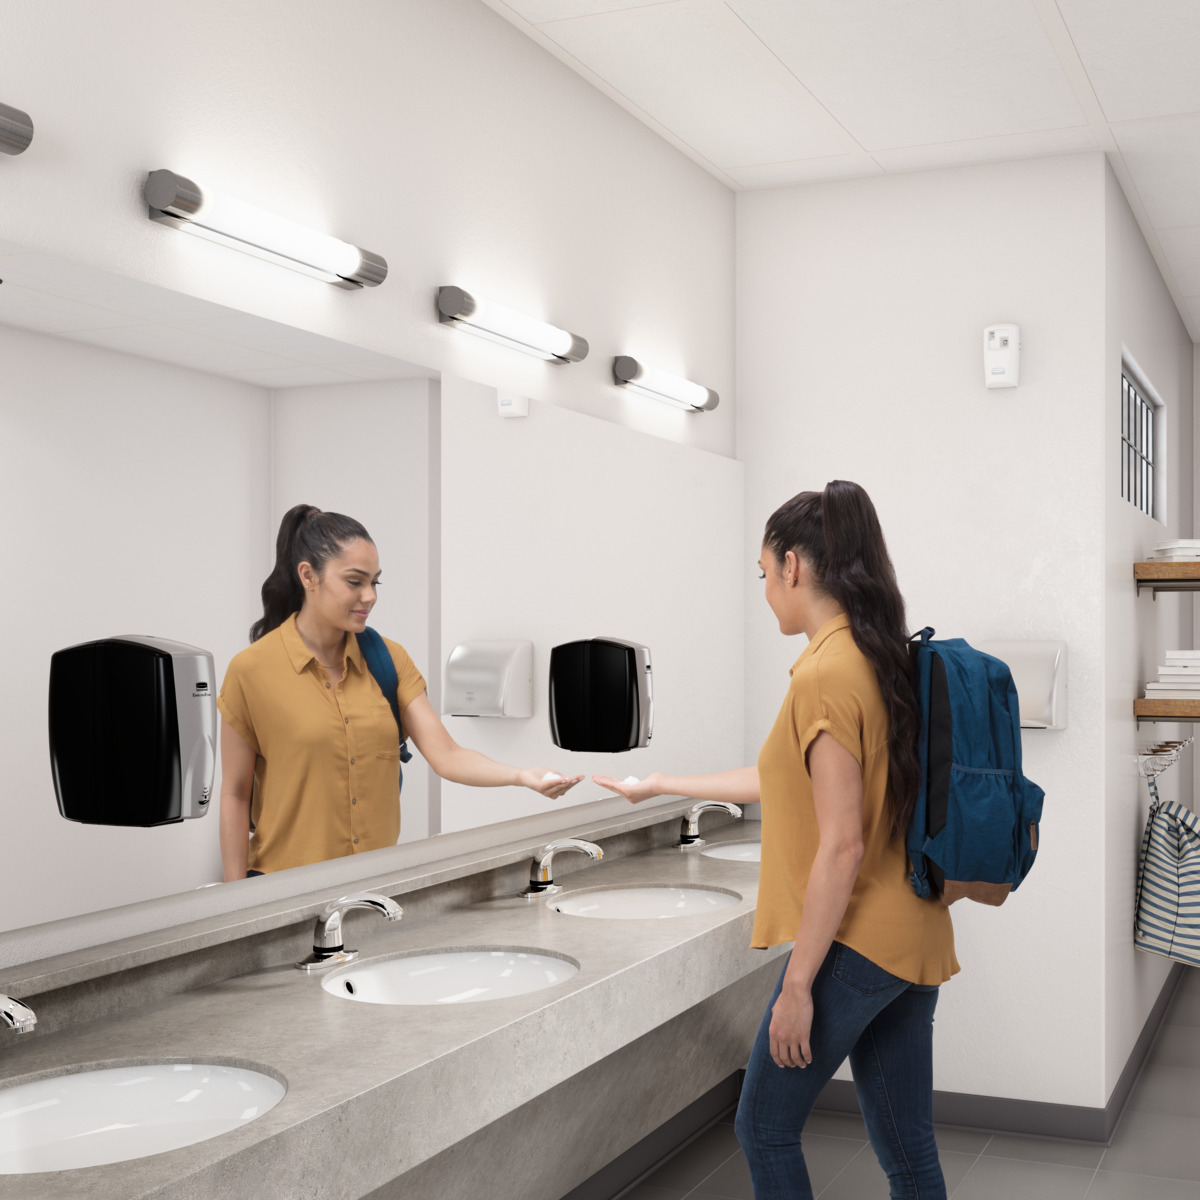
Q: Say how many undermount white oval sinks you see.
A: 4